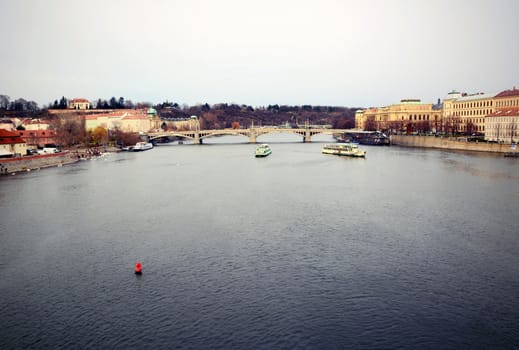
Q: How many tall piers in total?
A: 3